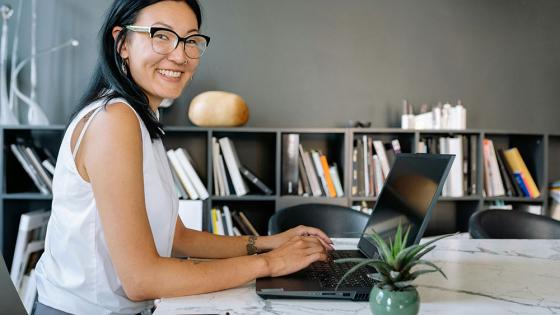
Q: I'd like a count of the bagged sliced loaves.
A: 0